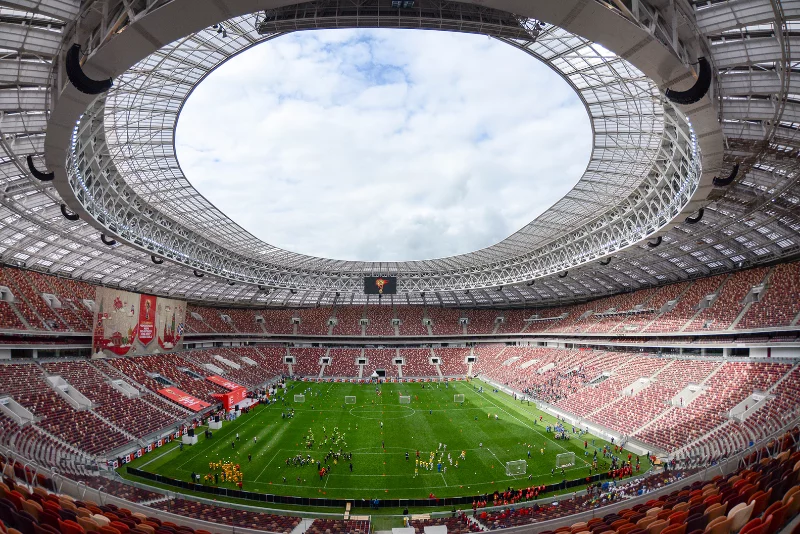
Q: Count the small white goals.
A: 6